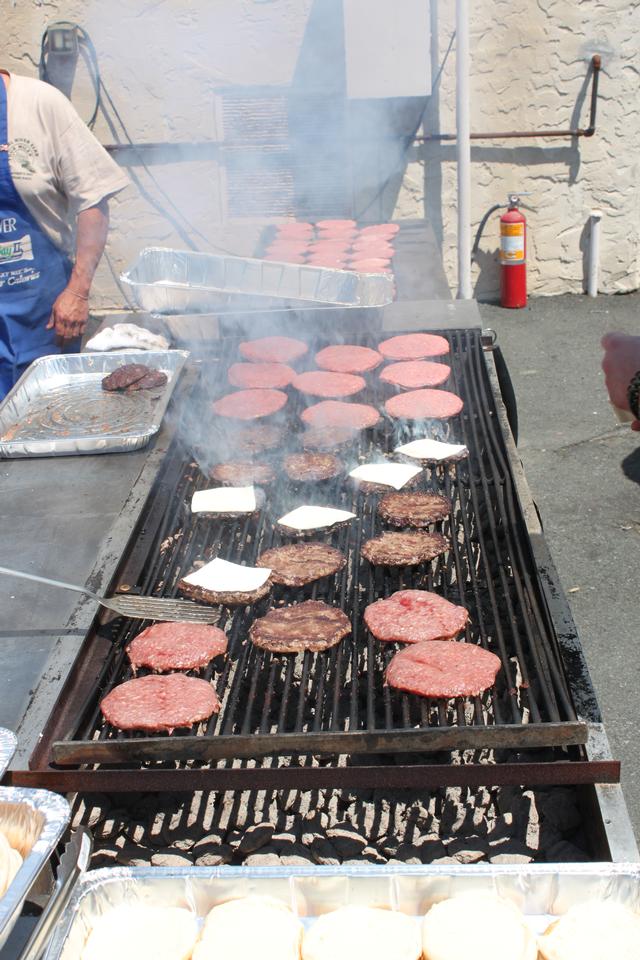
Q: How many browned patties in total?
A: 15